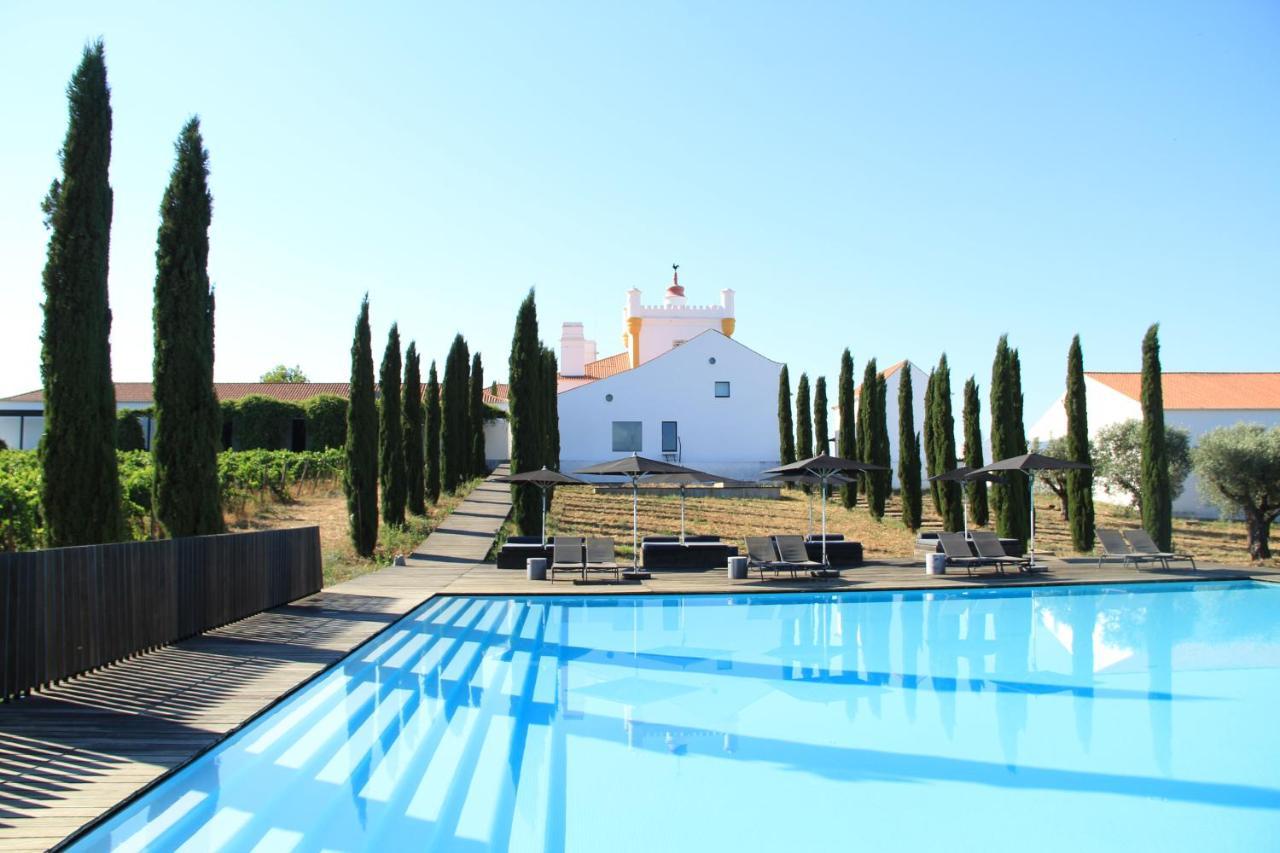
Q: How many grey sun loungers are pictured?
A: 8